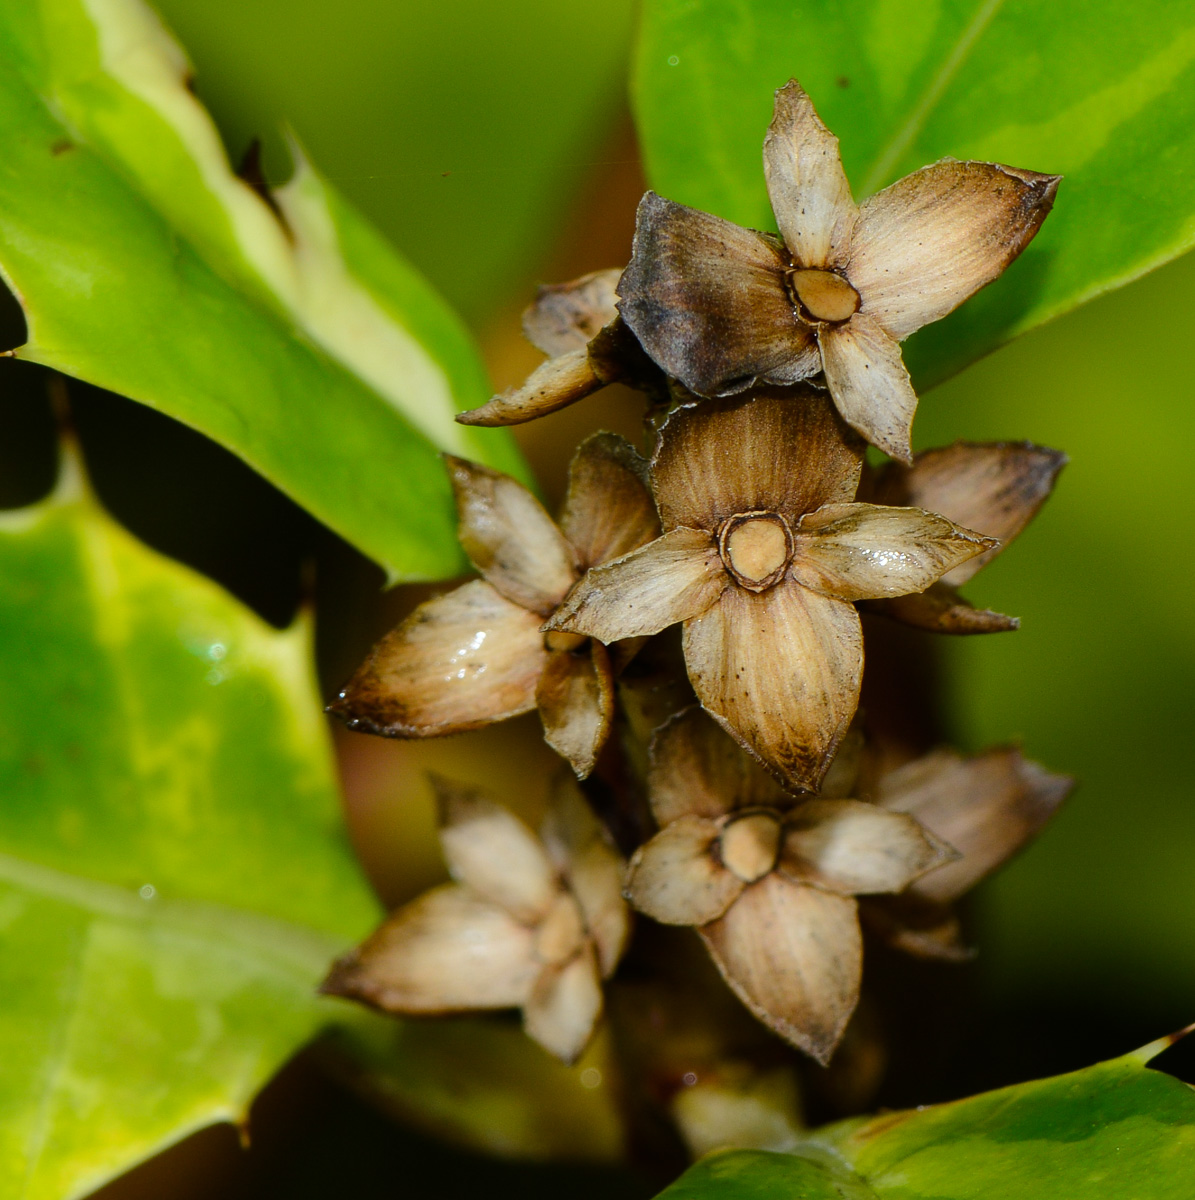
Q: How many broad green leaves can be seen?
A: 4